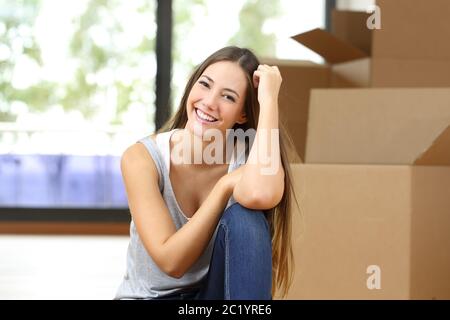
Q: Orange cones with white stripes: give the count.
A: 0